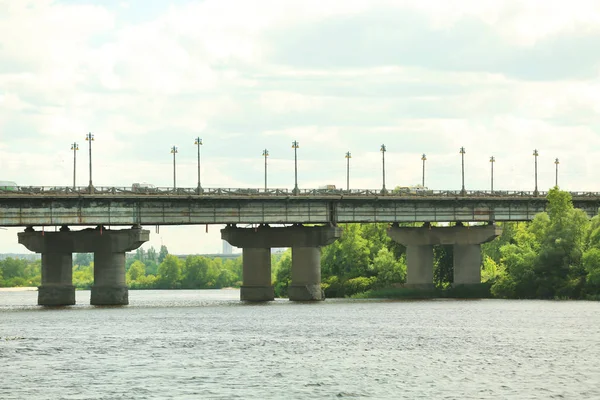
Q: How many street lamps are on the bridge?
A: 13